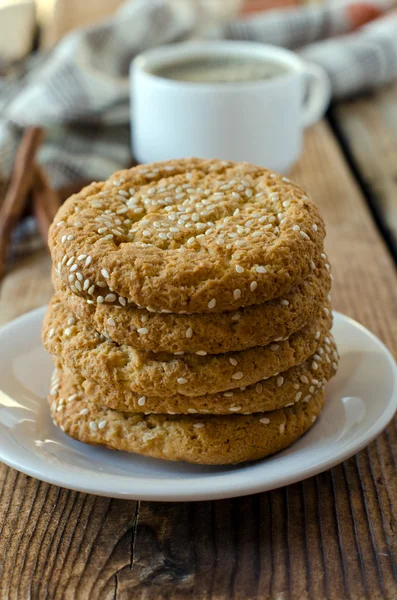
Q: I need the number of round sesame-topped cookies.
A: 5